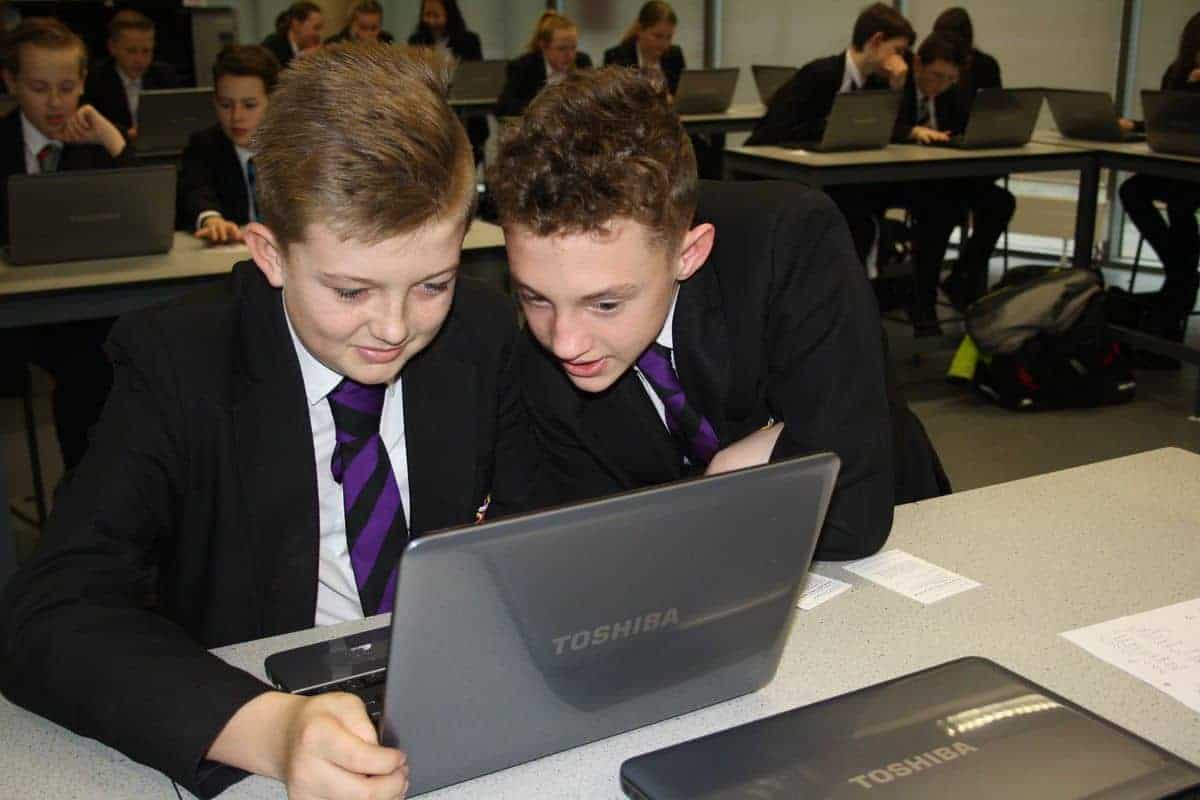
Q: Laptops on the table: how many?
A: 2